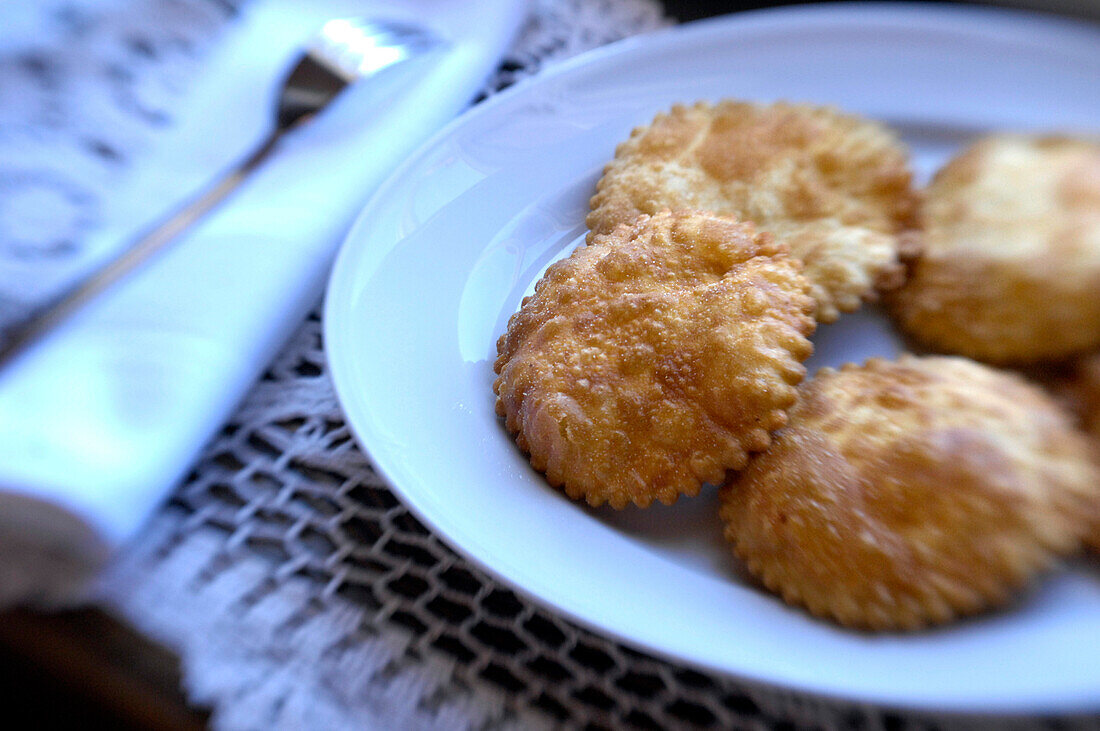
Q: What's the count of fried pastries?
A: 5